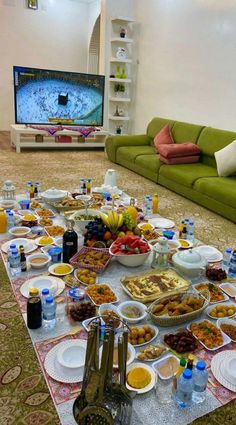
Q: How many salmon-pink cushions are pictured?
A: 3